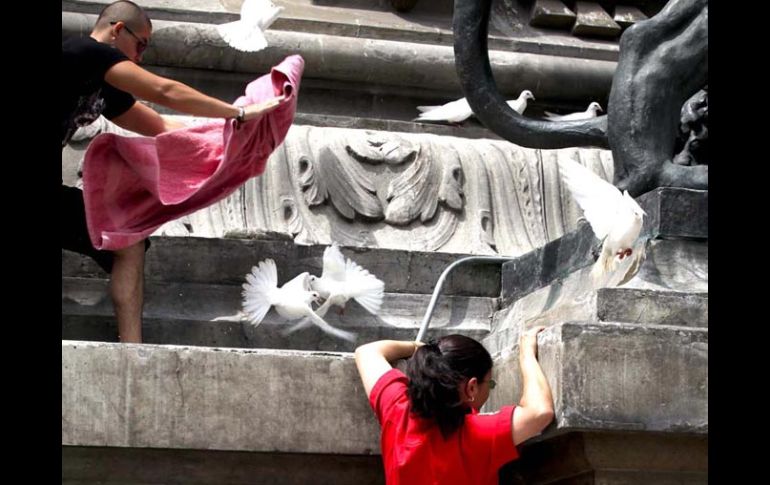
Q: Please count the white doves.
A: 7